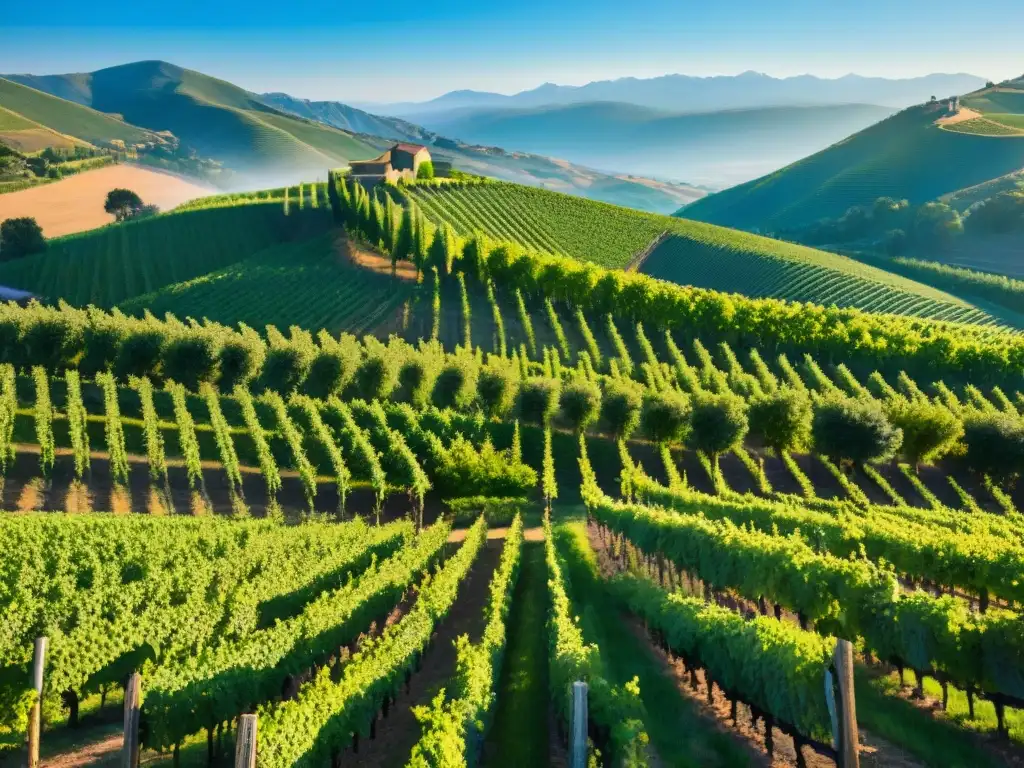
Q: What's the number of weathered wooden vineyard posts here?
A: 5